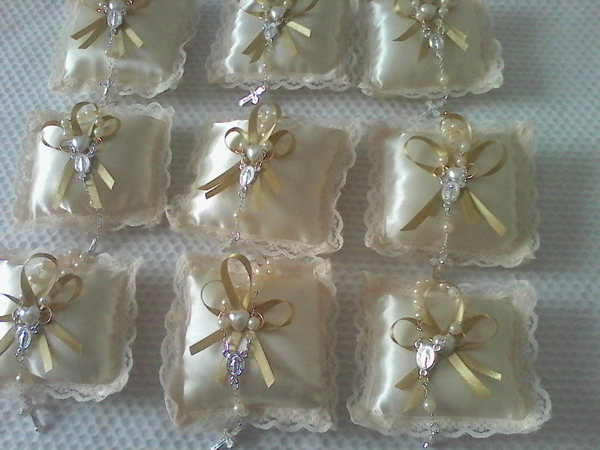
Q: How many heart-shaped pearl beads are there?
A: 9